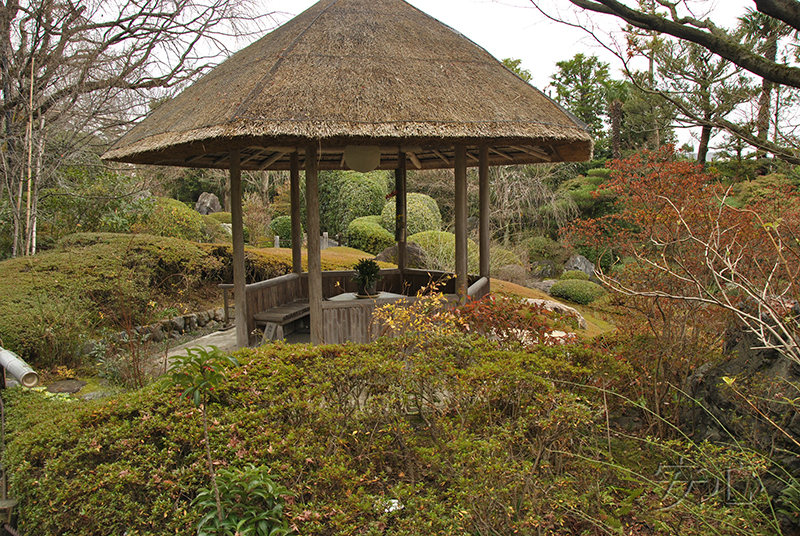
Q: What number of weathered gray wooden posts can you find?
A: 6